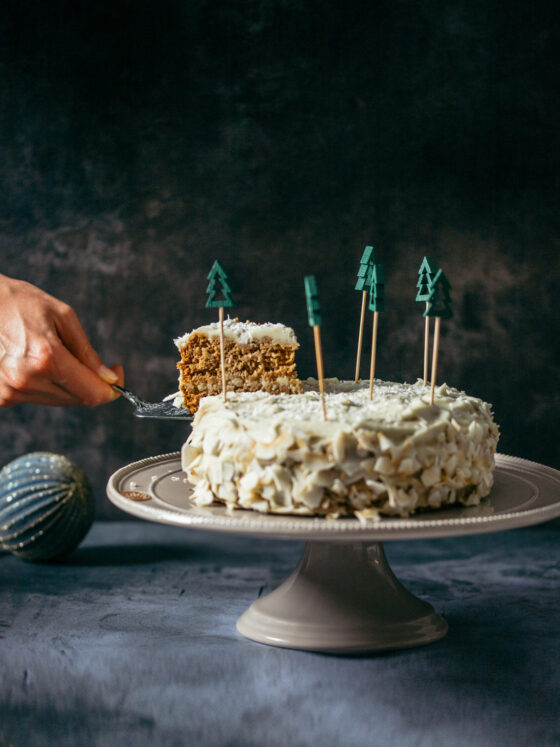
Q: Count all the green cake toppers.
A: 6